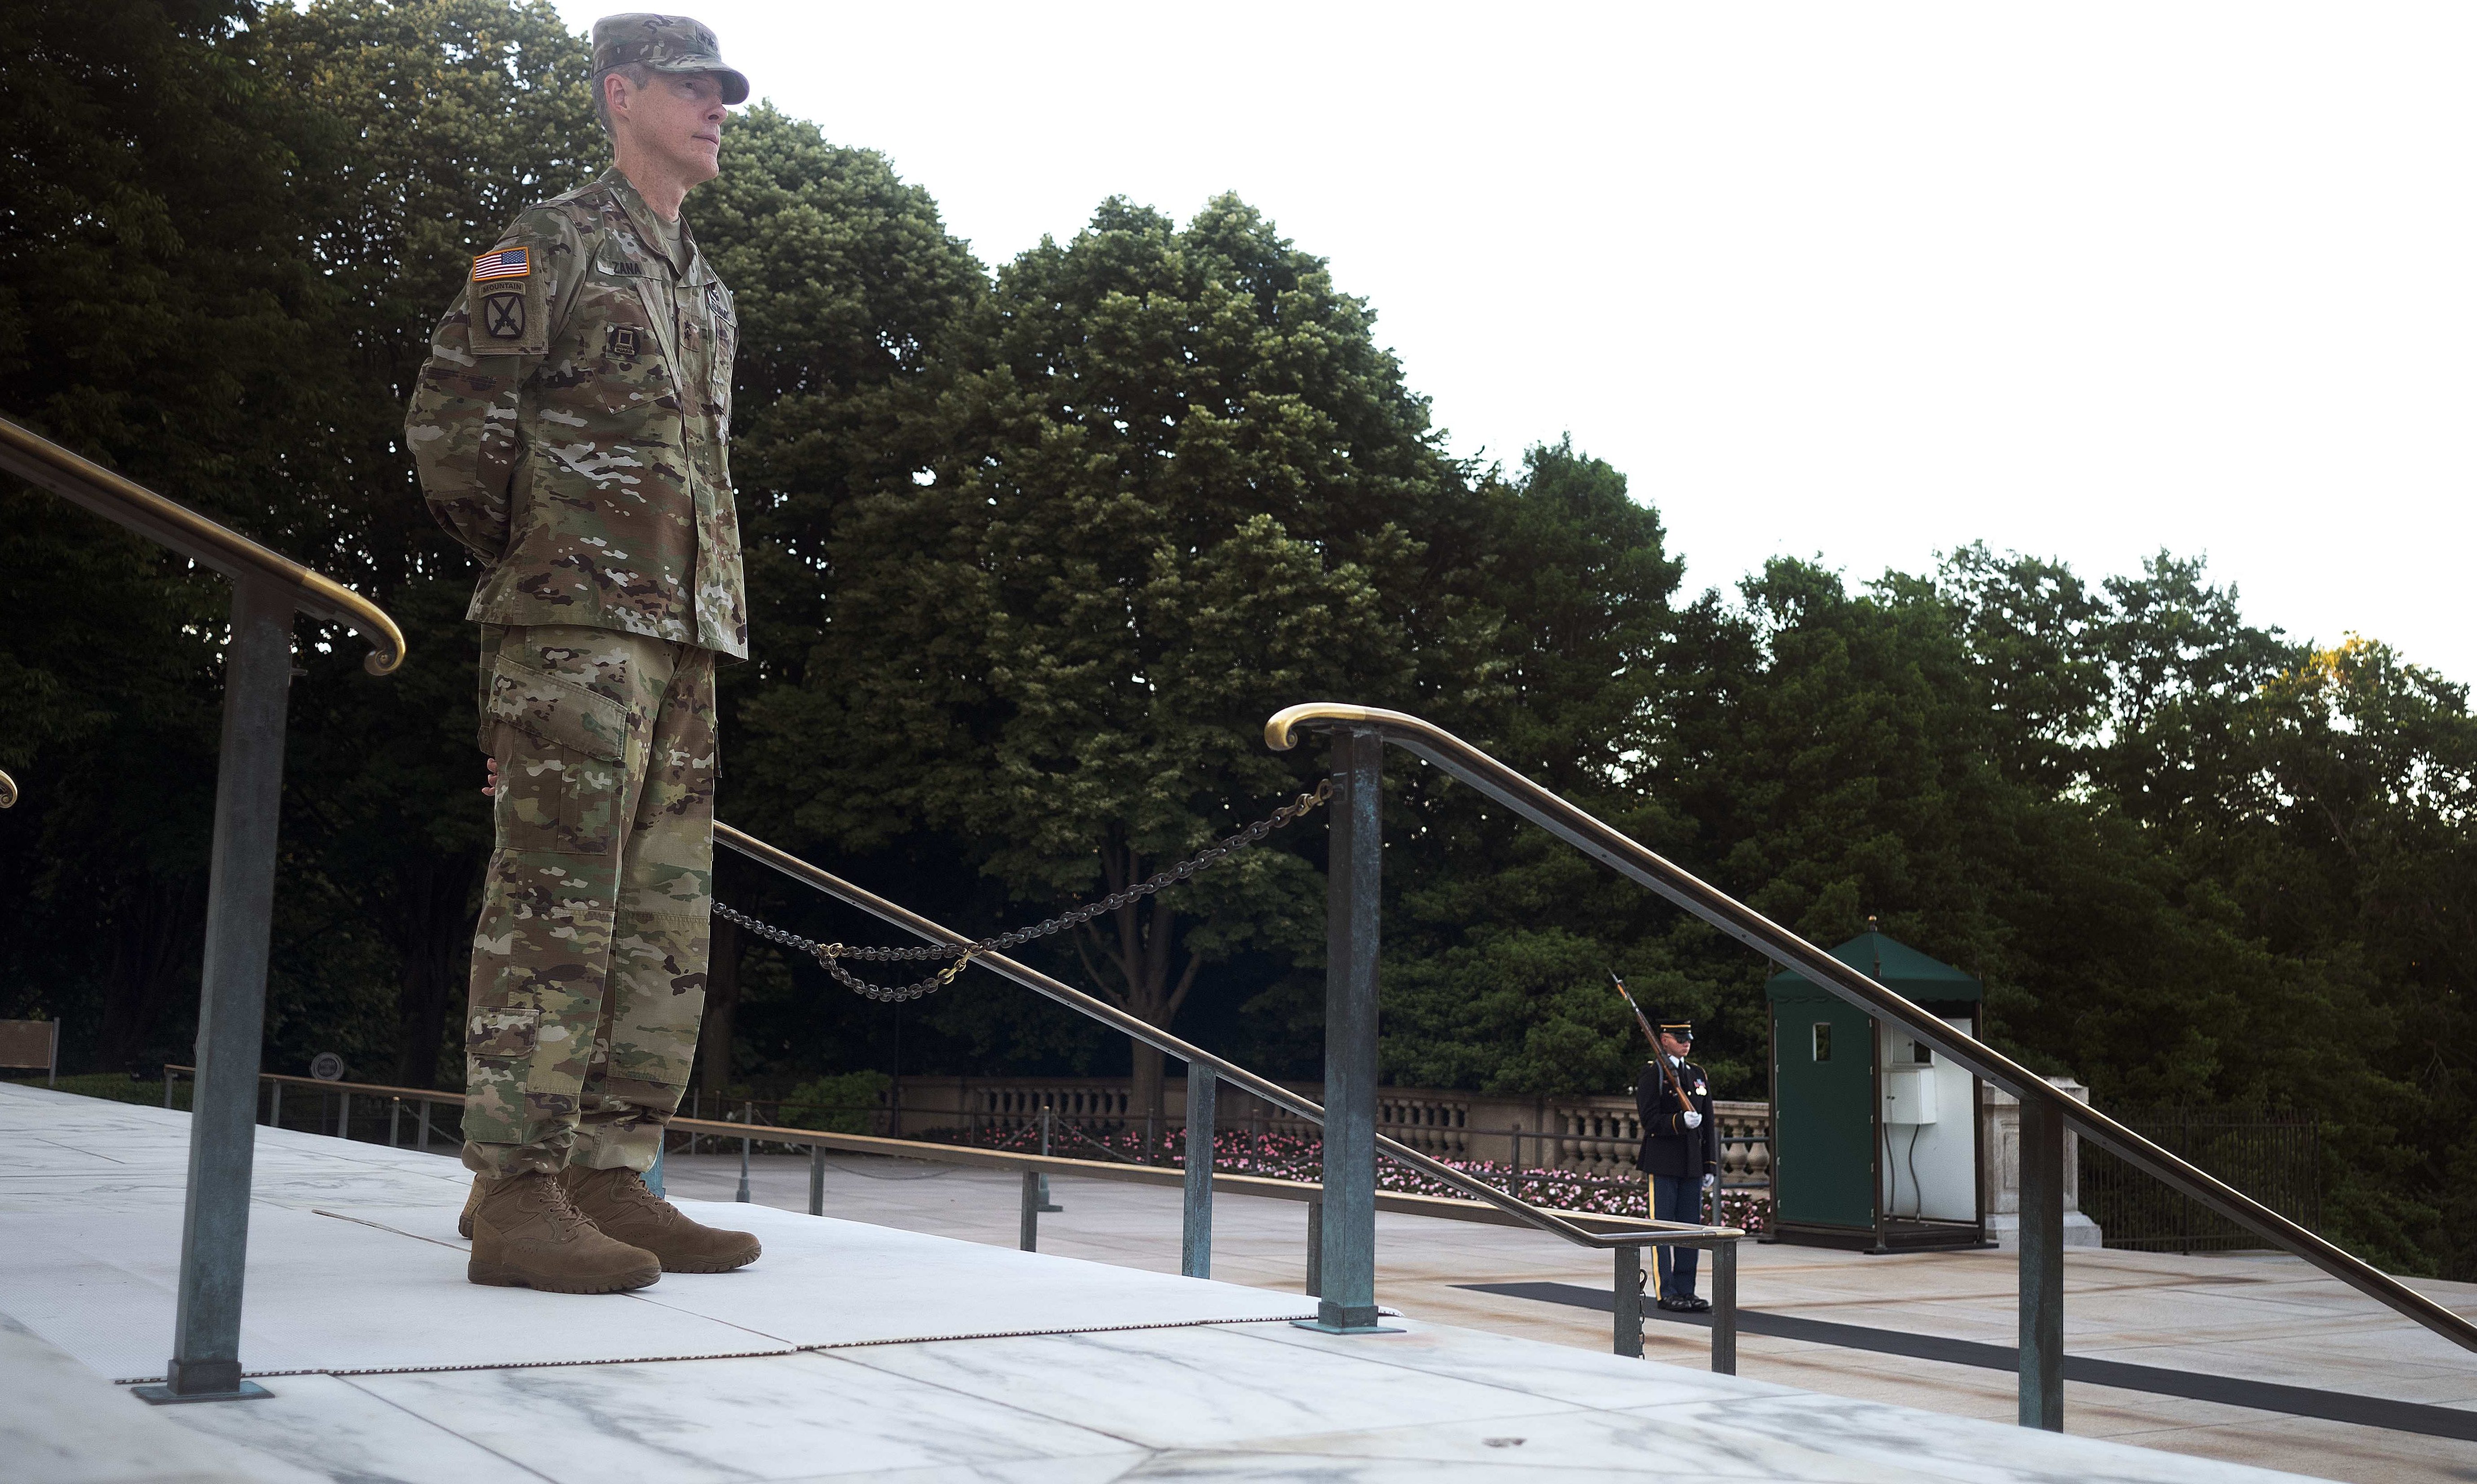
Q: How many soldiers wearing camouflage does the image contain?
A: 1